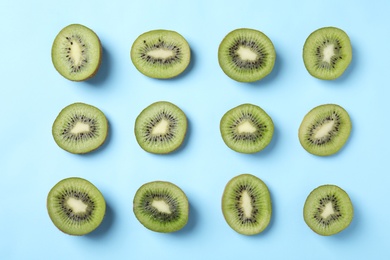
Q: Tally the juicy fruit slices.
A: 12